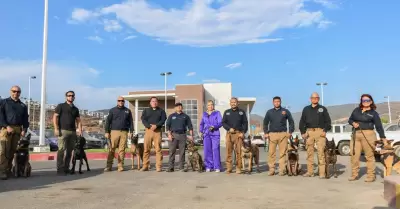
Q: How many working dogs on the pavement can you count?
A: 8